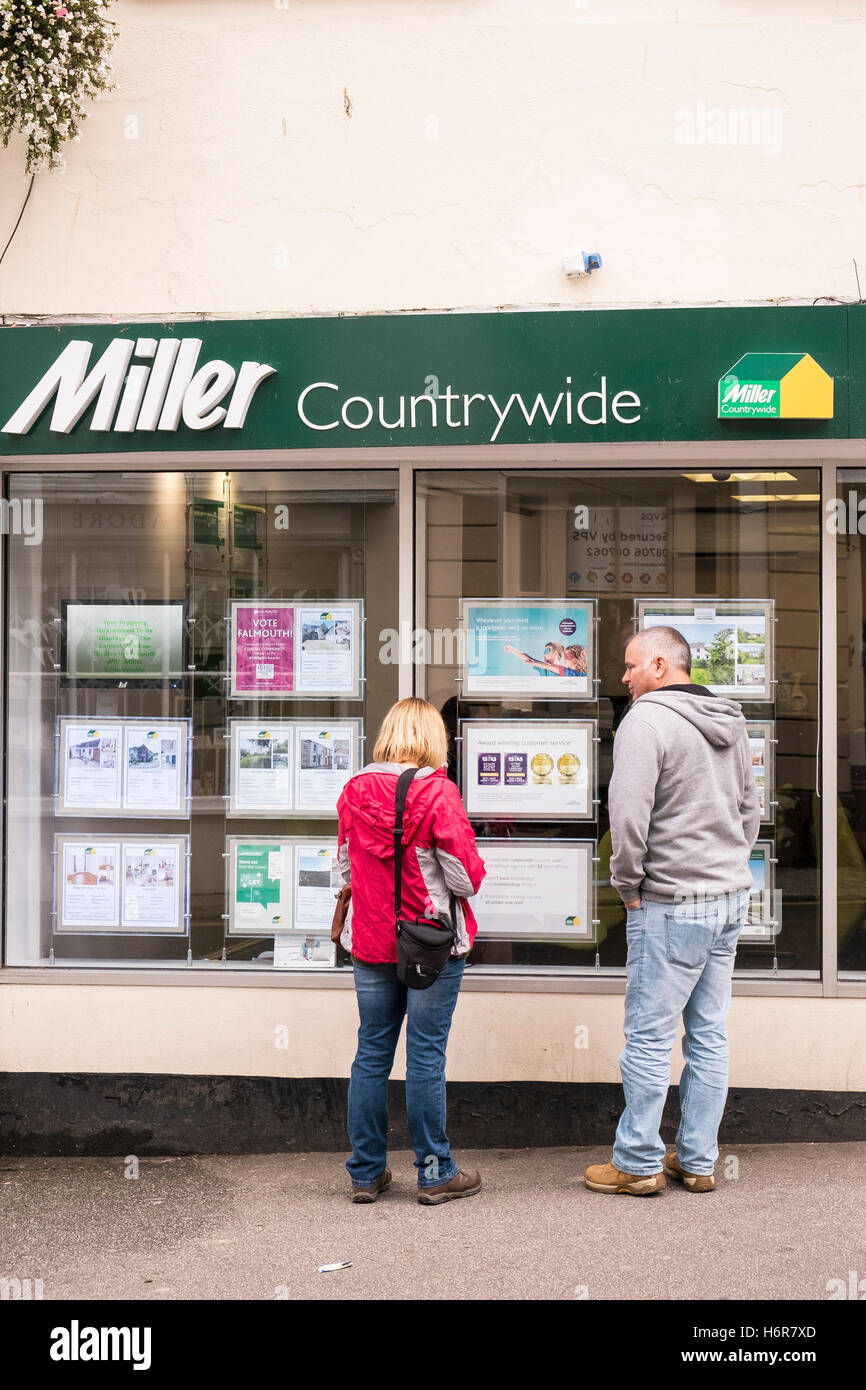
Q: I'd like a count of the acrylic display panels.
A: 11